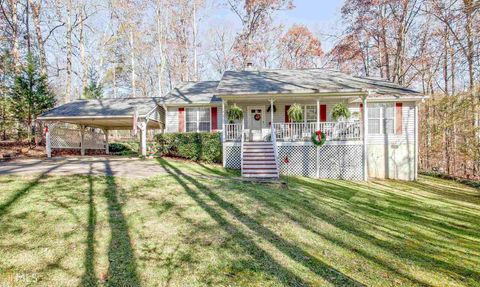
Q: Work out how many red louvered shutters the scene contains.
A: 6